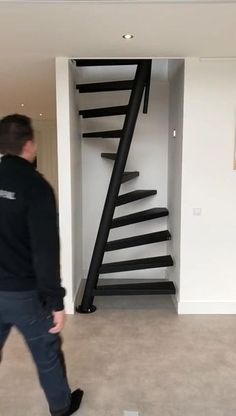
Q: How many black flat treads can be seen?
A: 11